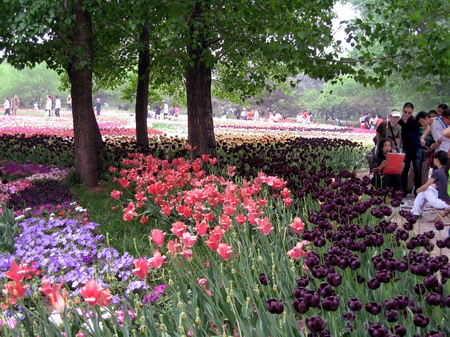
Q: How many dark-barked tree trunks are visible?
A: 3